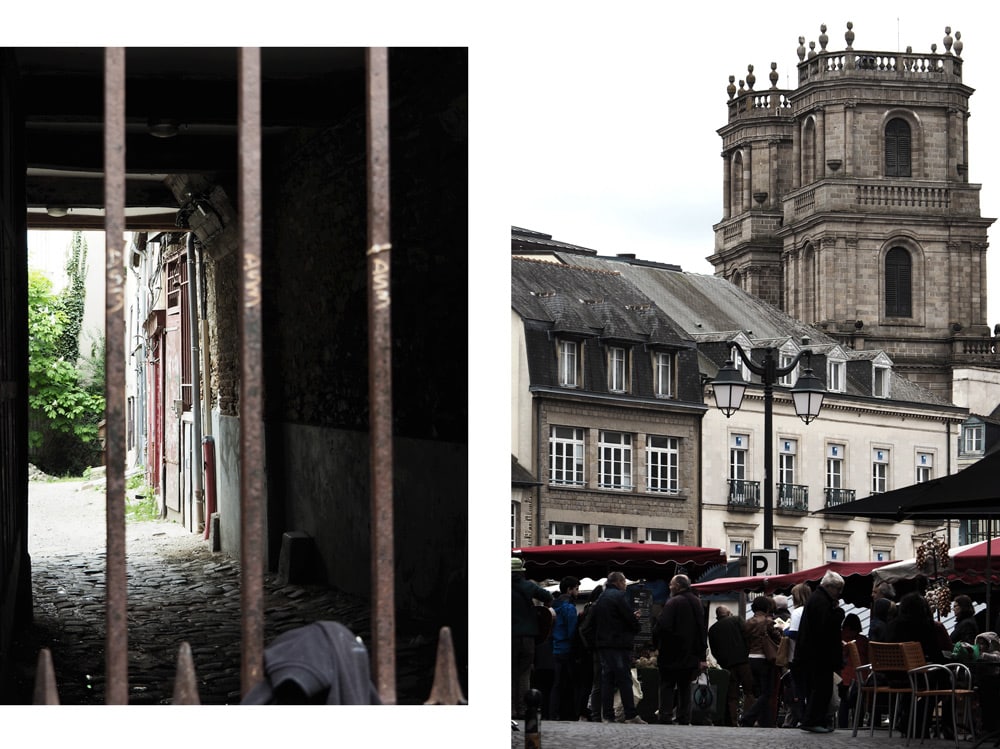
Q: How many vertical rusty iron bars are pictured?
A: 3